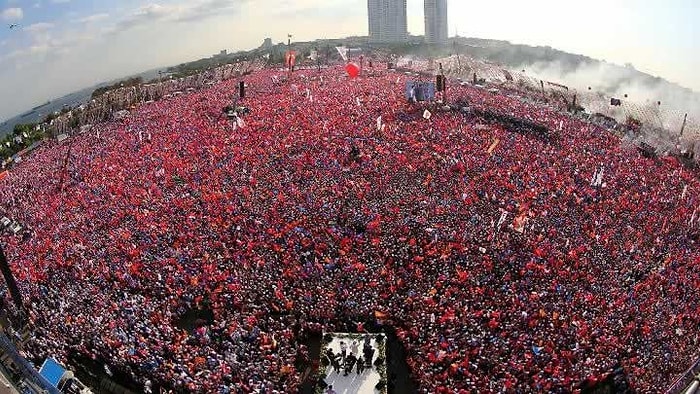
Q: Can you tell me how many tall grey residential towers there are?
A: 2